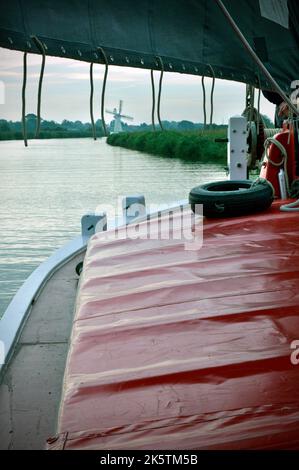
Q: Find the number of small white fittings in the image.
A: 2